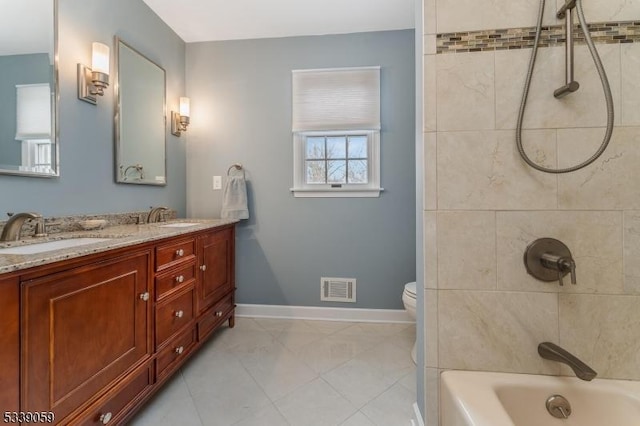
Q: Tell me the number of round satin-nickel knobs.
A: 8